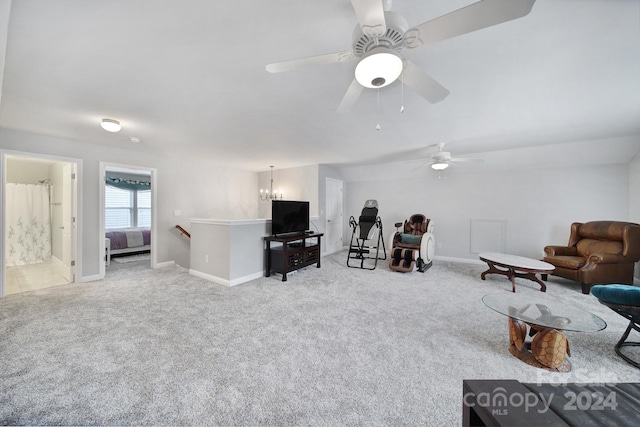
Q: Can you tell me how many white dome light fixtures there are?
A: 3